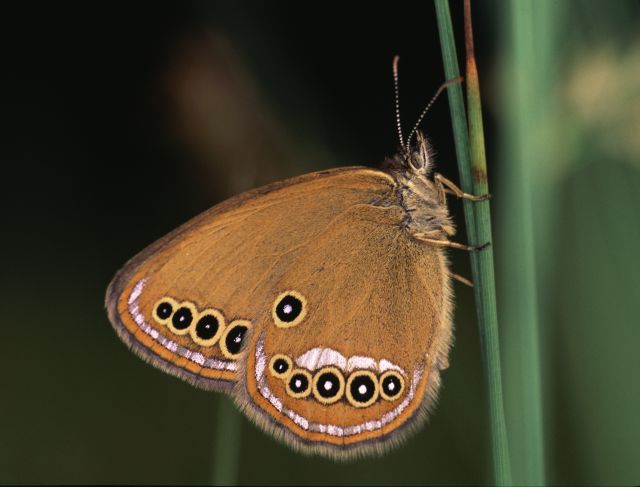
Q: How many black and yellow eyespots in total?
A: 10